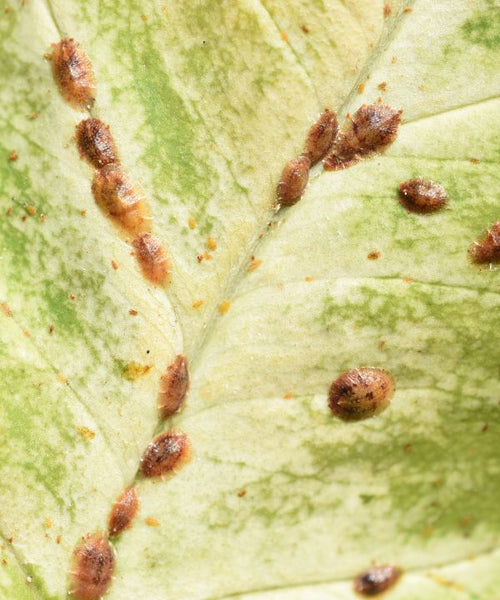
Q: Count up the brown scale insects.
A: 15